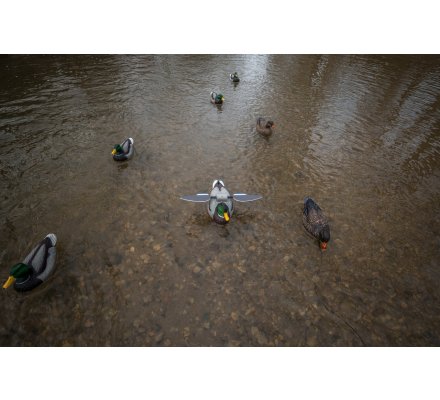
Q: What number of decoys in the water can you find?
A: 7